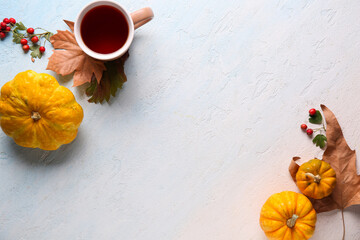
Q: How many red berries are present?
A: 14